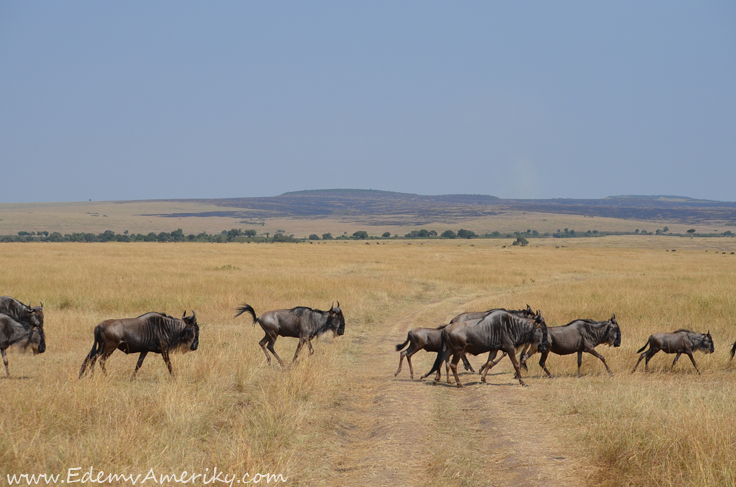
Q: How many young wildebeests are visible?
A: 2